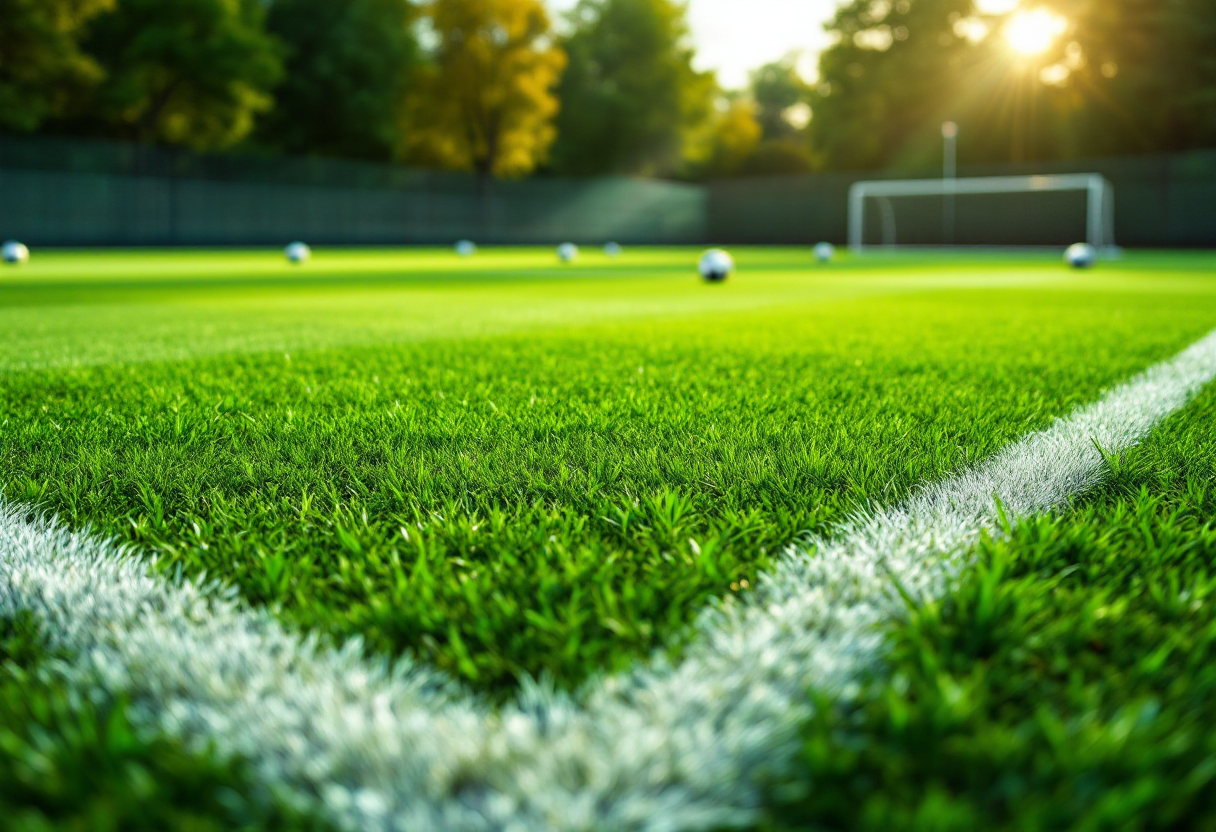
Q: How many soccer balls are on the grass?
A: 8